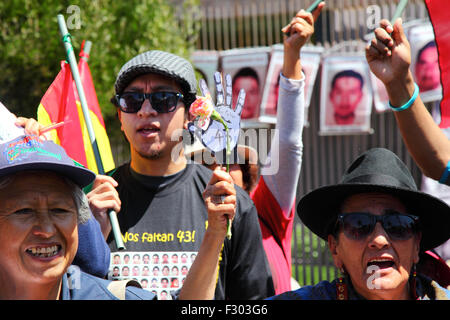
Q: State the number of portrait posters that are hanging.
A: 6